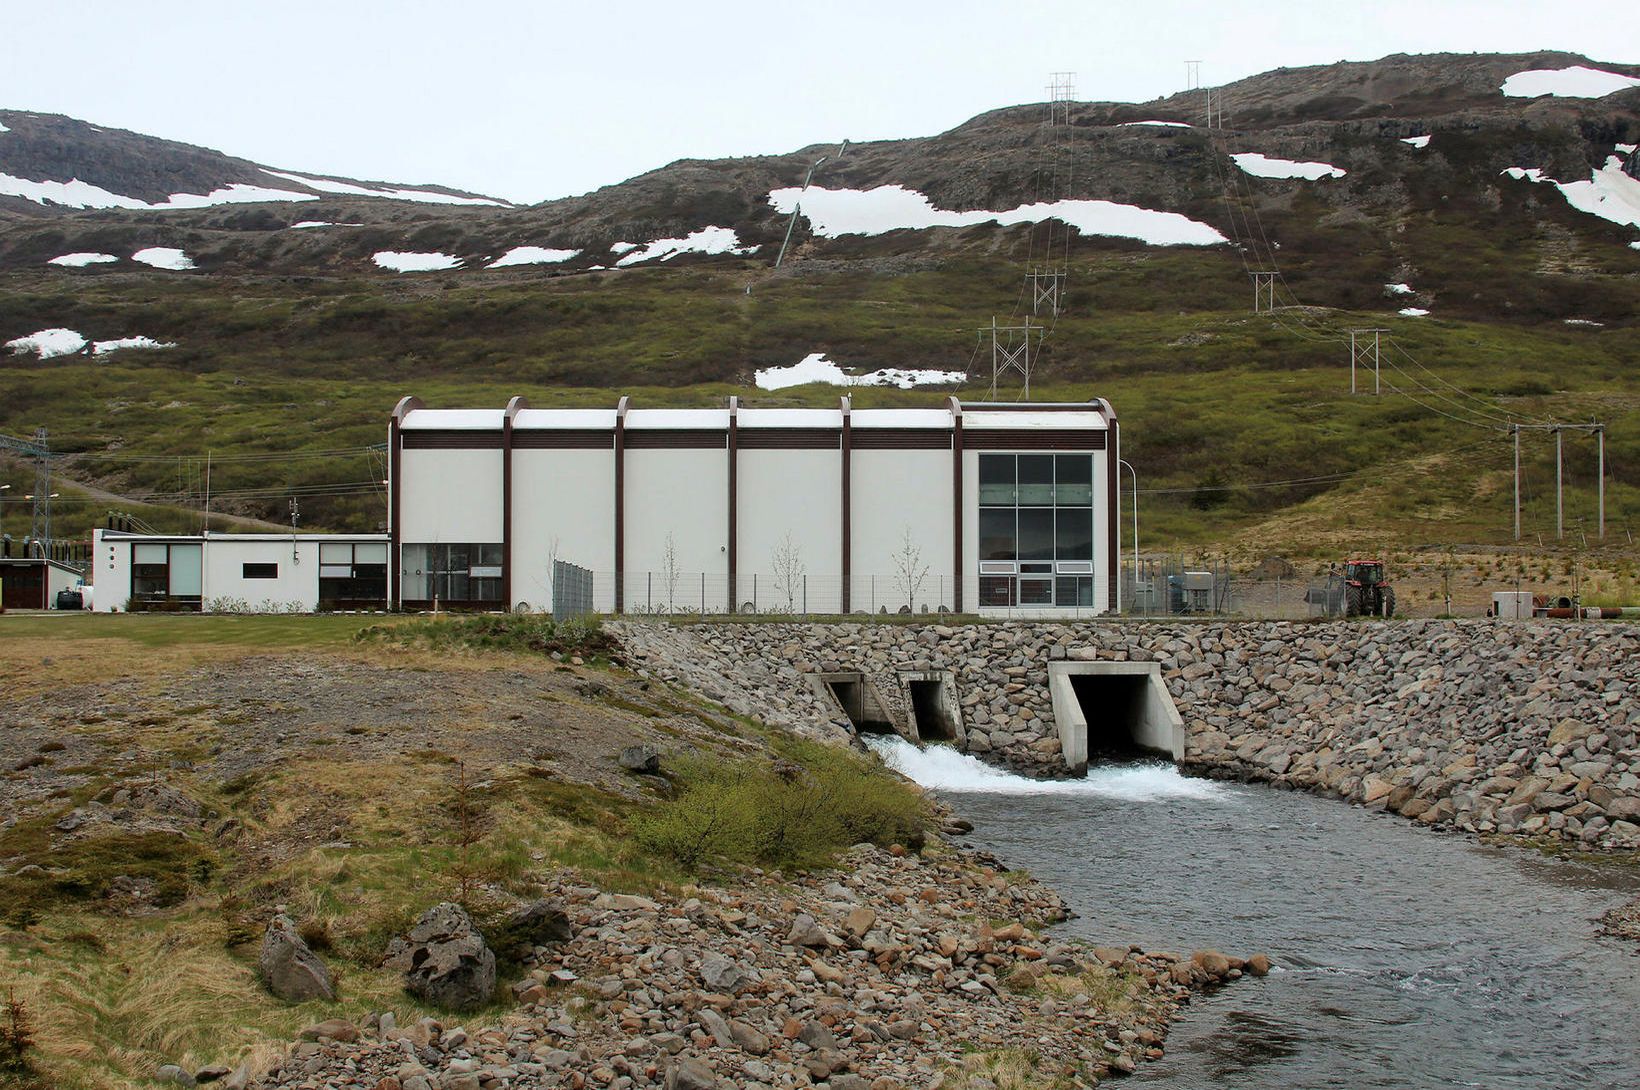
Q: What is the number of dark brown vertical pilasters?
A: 7